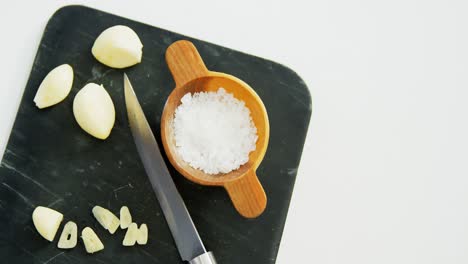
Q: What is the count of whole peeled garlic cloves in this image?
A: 3